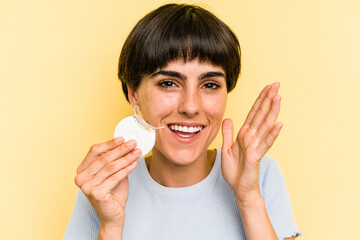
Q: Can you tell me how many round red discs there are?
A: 0